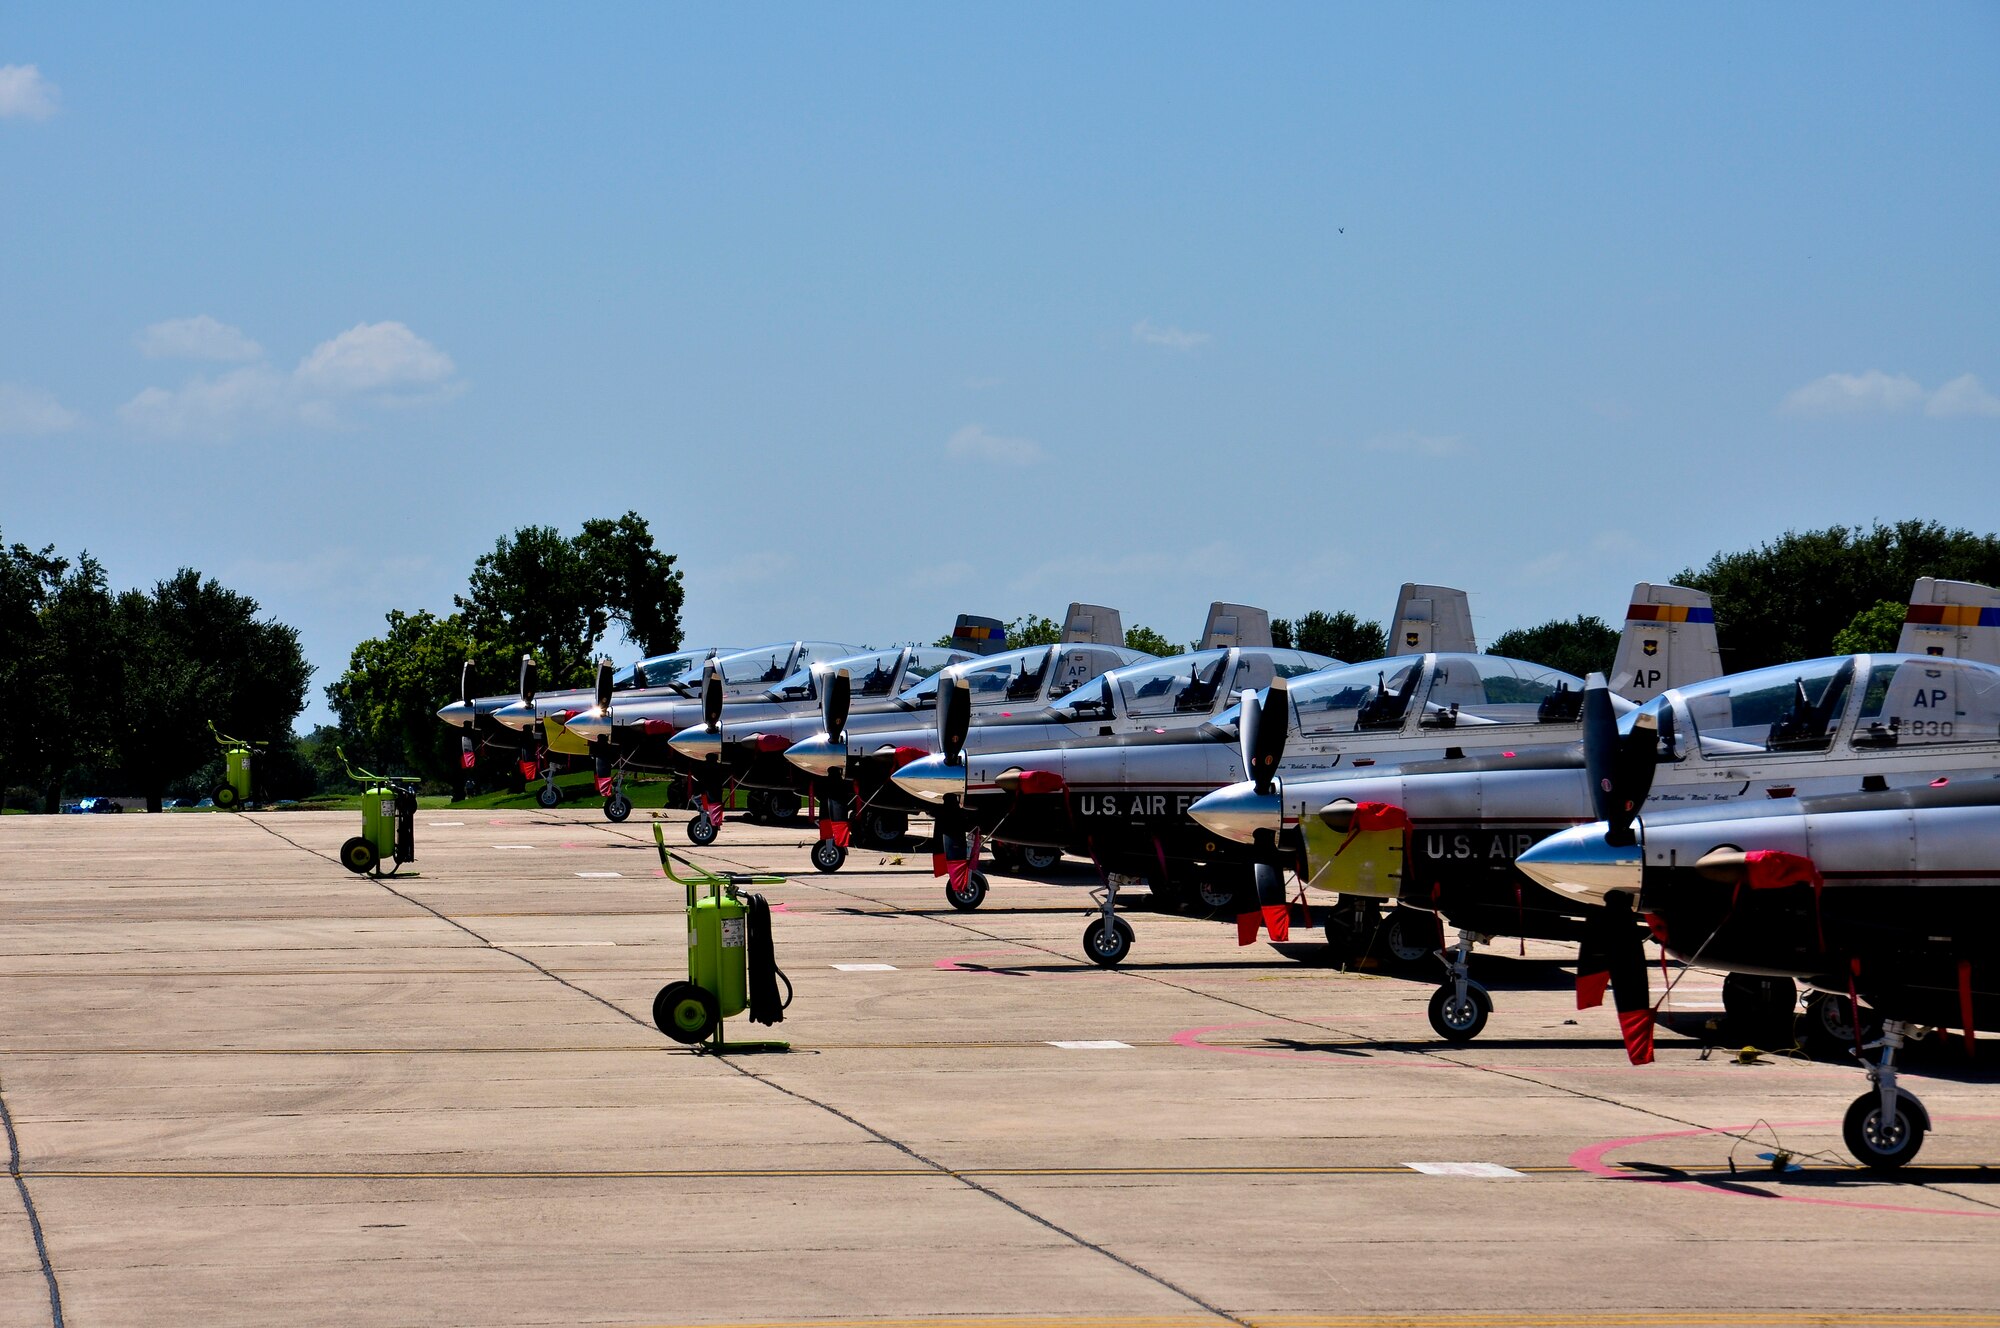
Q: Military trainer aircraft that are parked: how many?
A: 8